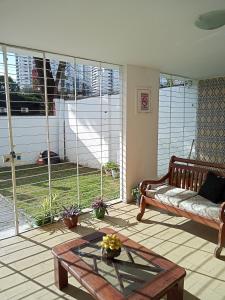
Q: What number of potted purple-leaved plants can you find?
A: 2